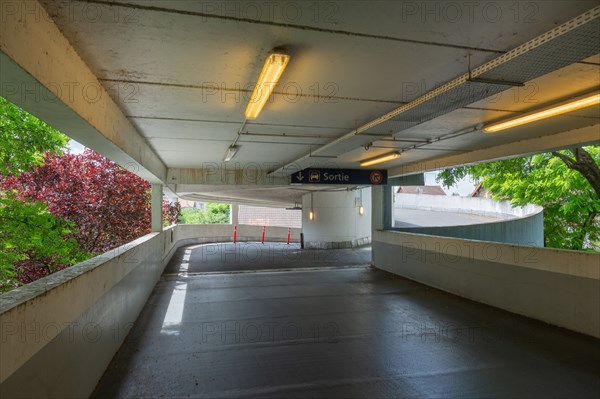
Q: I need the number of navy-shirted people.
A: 0